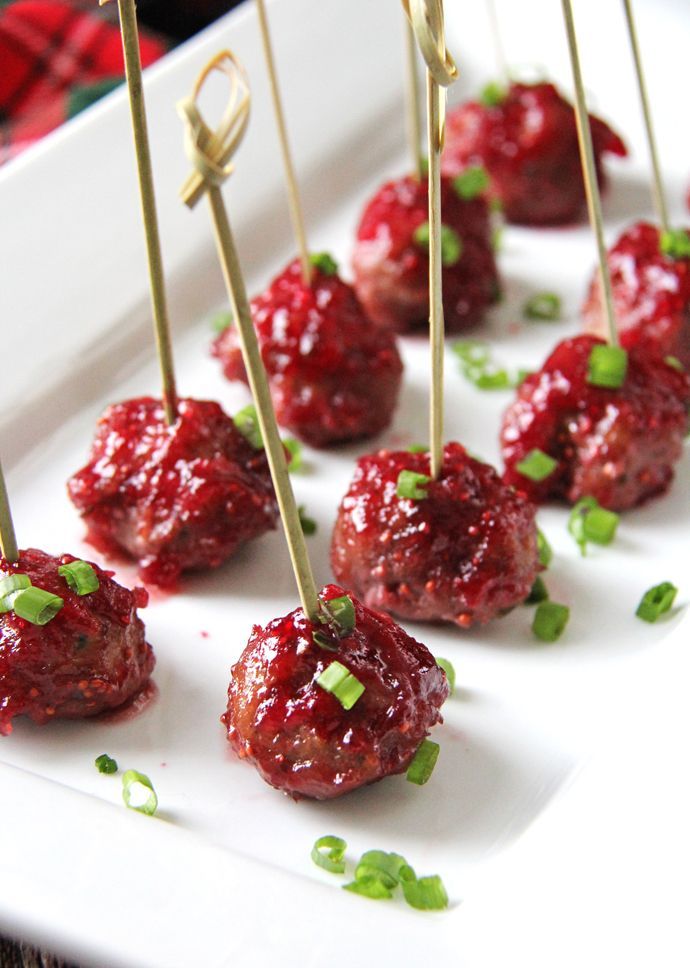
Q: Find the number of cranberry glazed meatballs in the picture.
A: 9